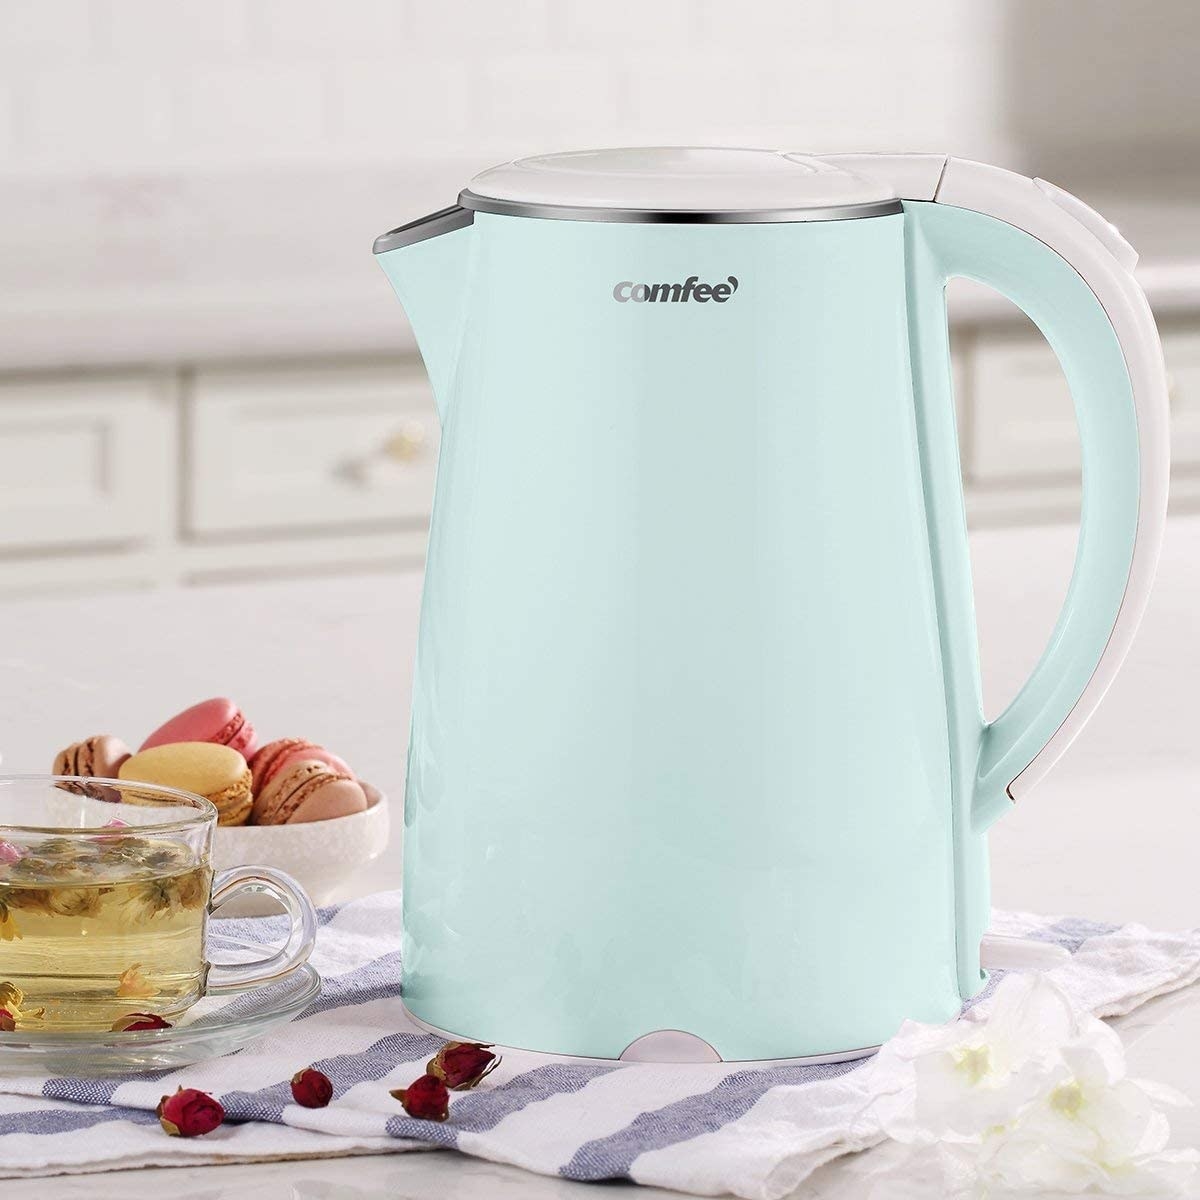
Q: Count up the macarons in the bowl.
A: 5